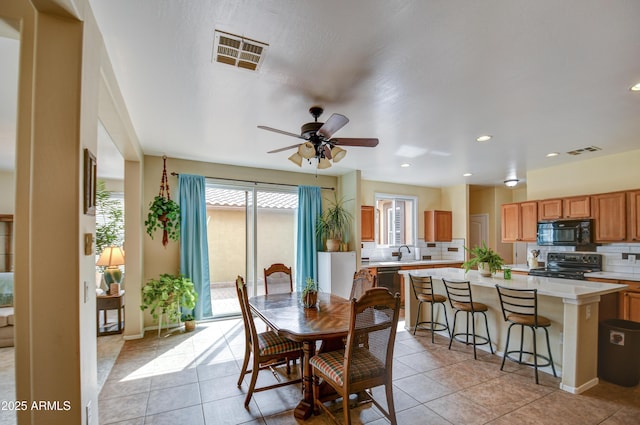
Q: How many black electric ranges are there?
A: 1